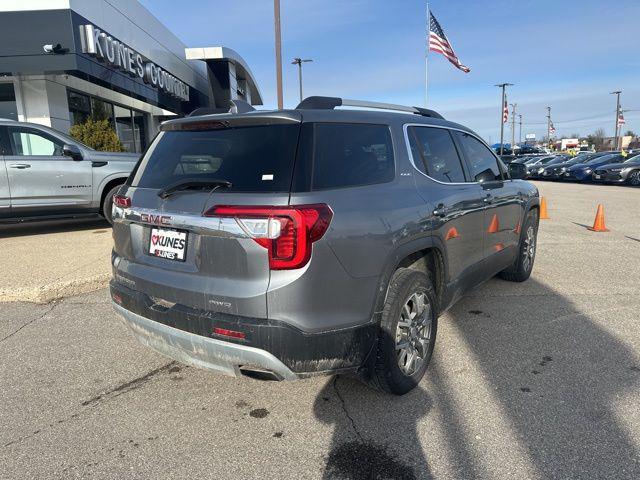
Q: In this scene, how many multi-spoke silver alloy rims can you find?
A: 2